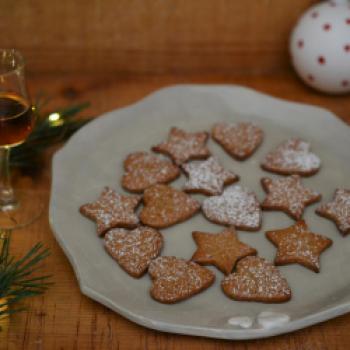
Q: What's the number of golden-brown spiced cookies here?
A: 15